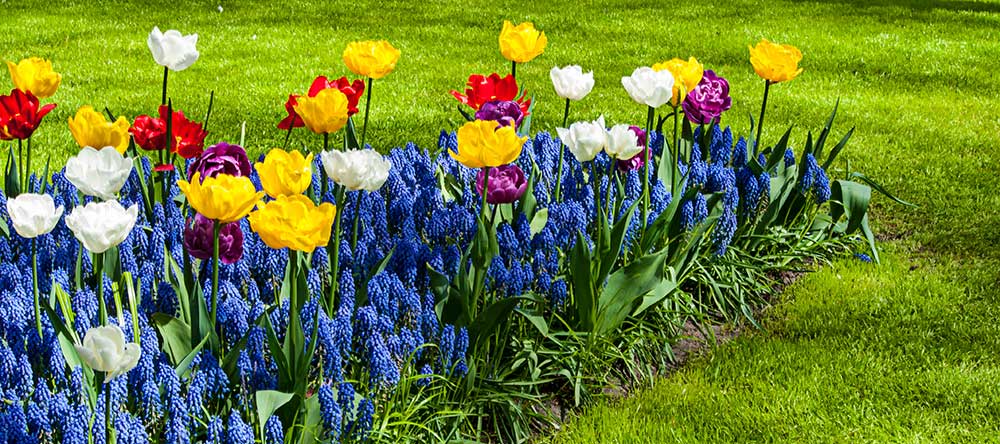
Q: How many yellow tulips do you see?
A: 11